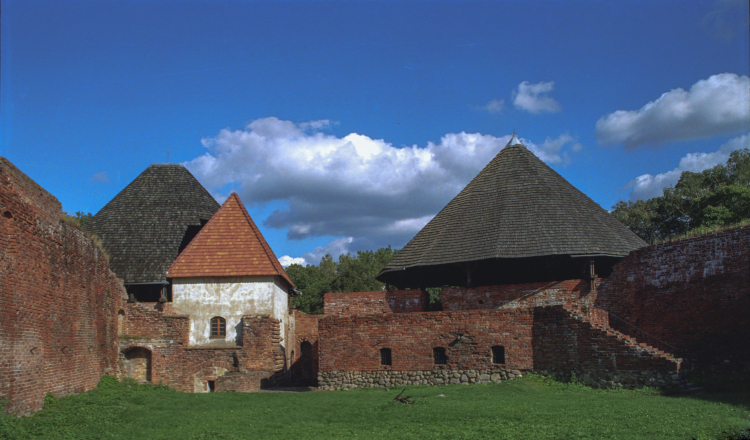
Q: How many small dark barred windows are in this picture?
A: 3